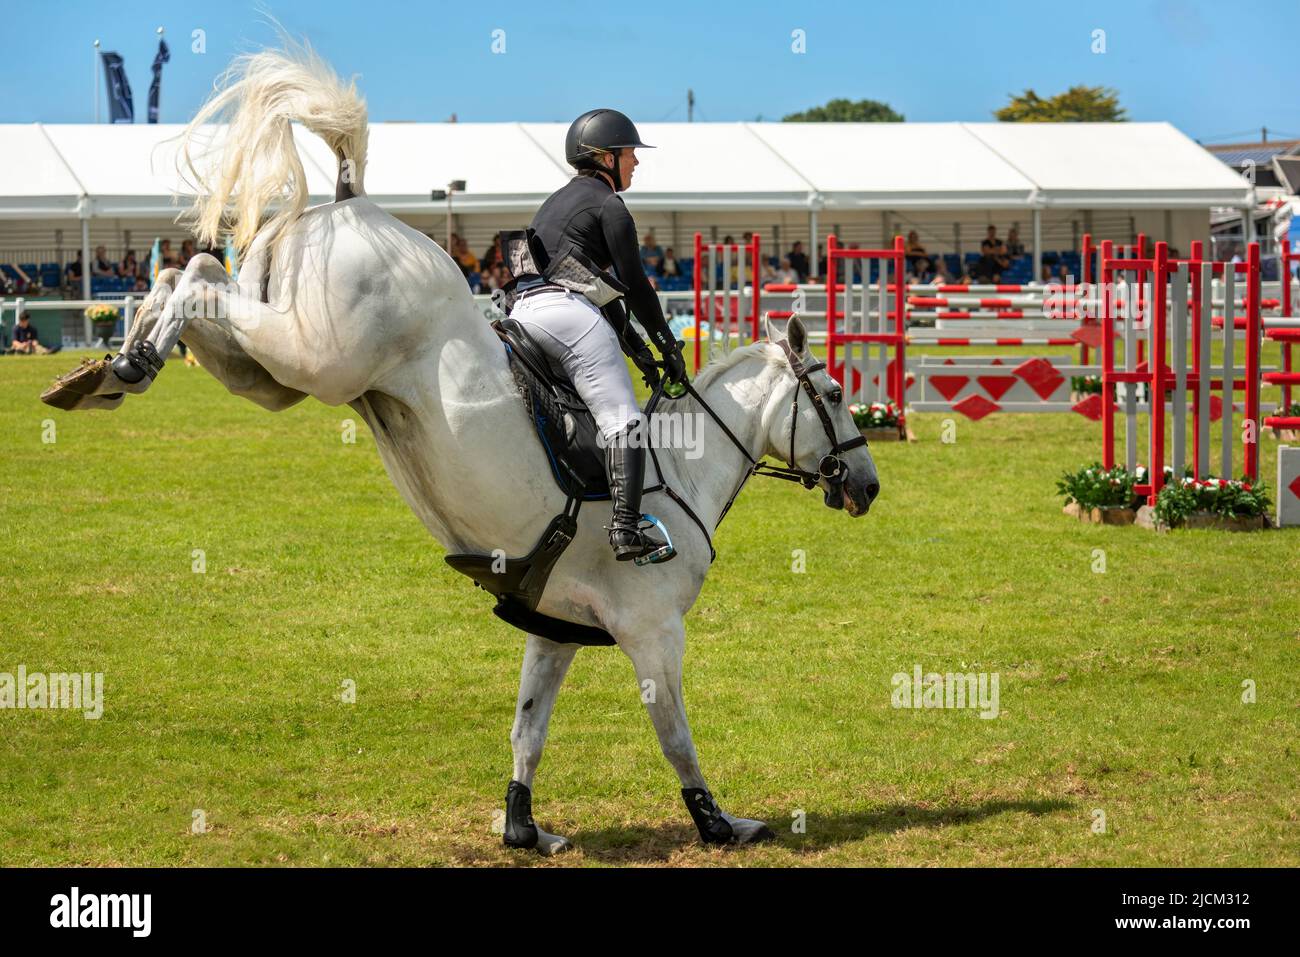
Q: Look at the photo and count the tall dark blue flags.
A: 2